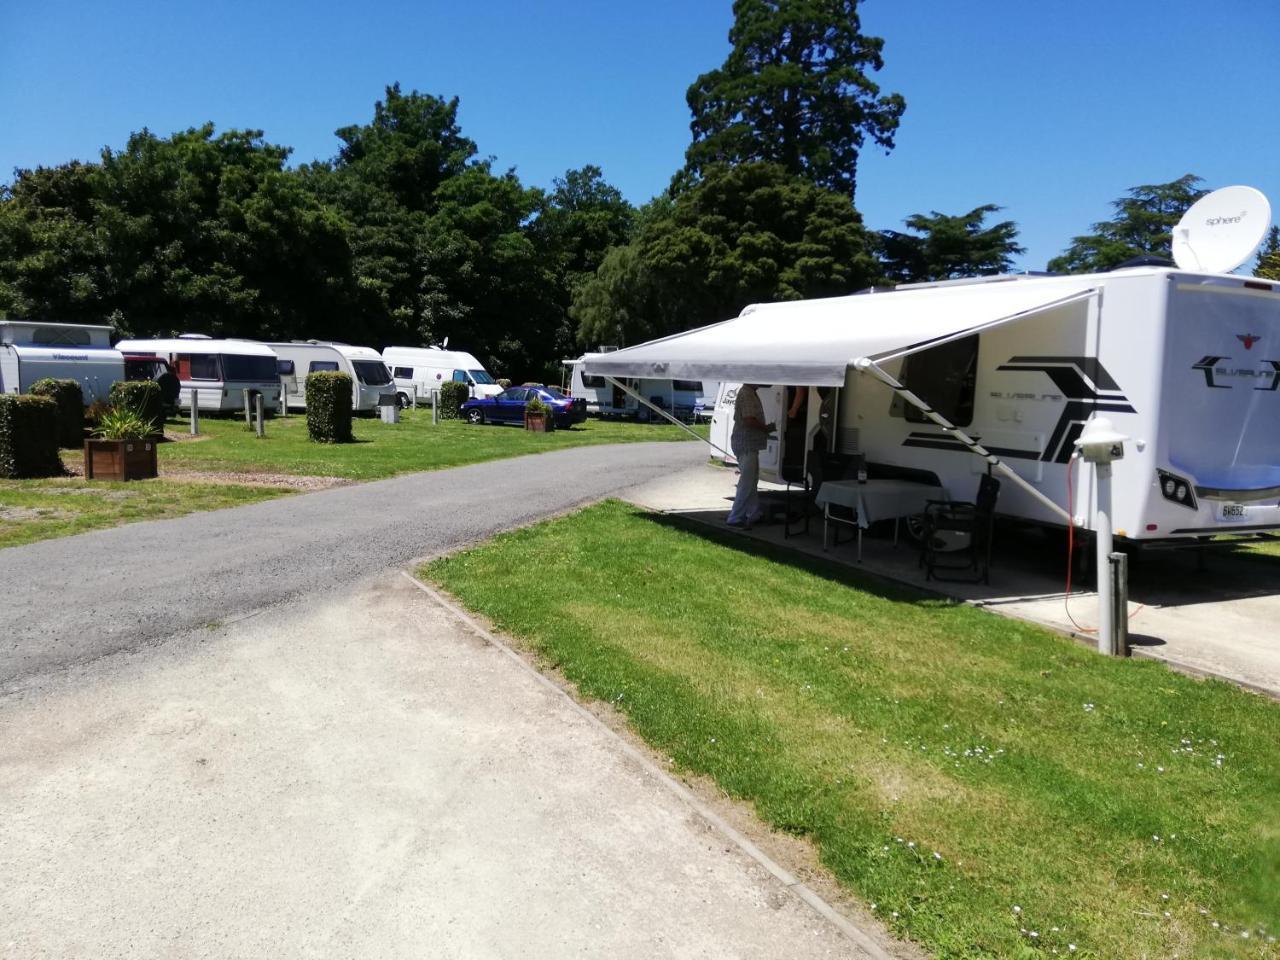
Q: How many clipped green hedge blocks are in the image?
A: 5